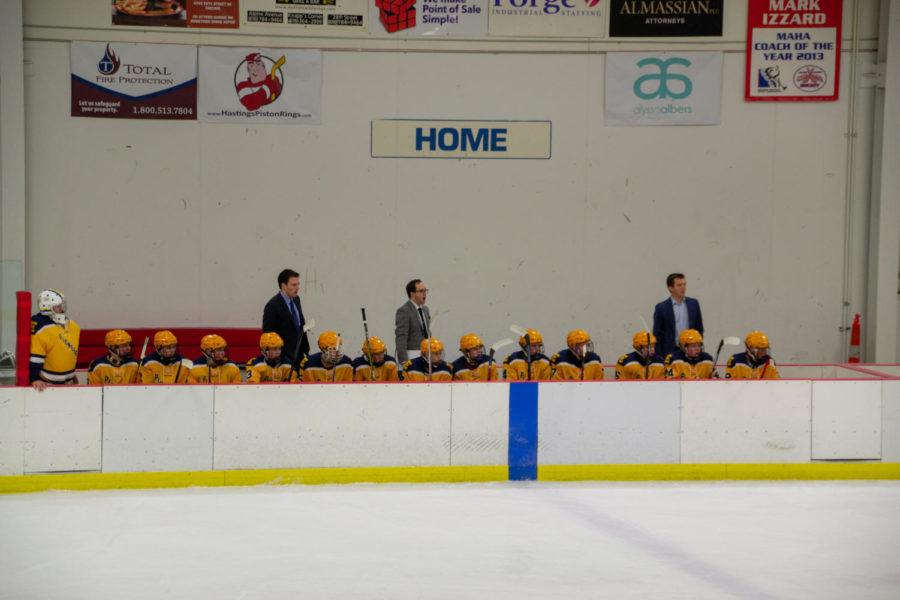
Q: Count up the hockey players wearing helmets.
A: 14